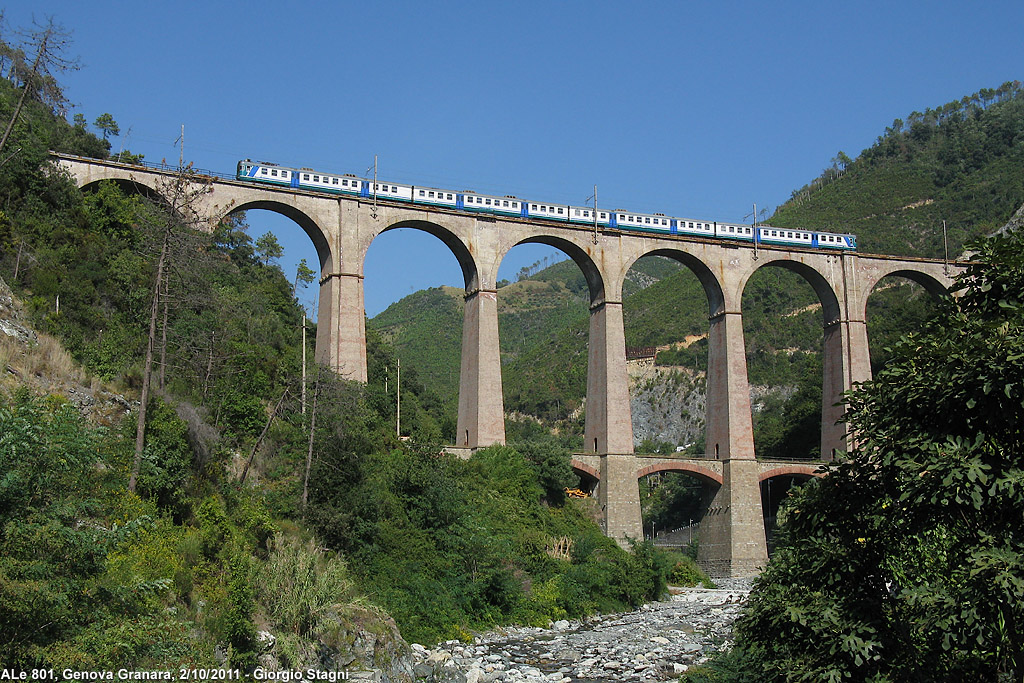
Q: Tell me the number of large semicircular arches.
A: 7